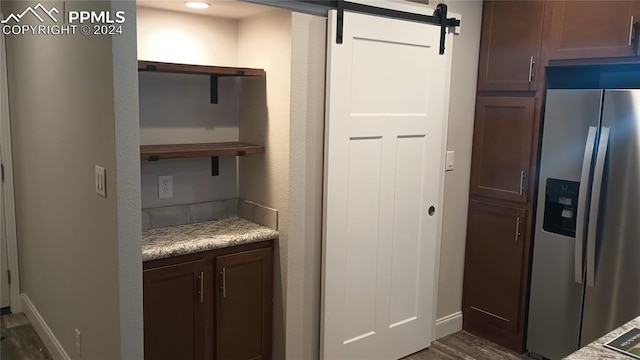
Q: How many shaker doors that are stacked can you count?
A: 3